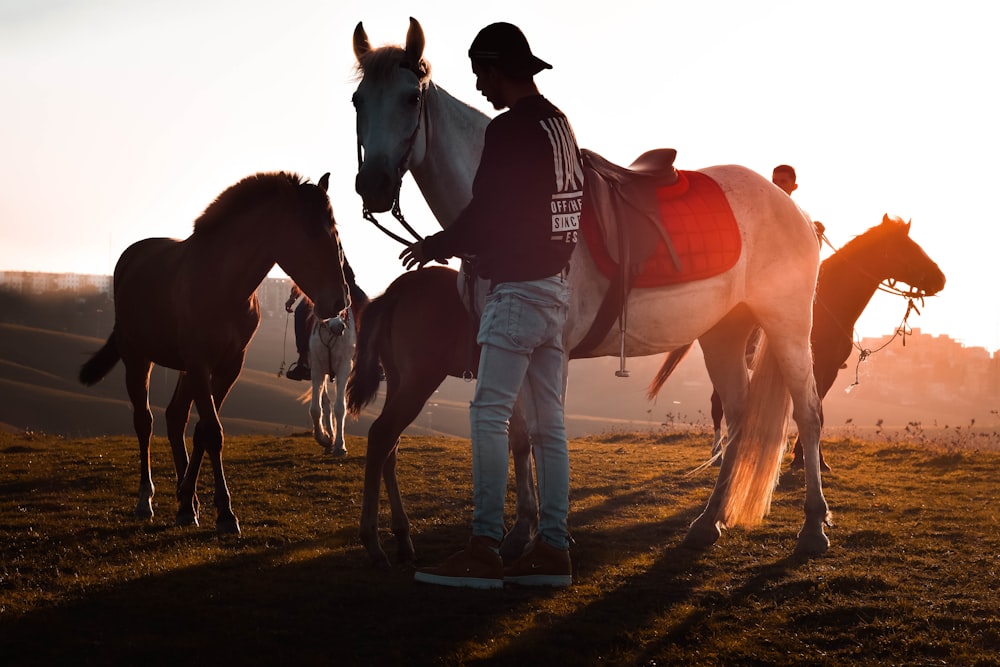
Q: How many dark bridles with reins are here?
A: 2